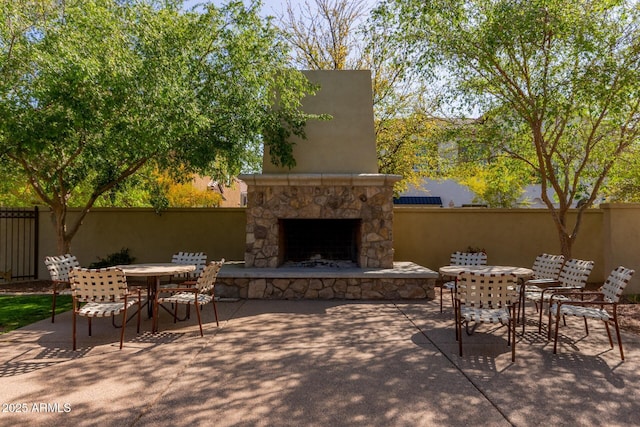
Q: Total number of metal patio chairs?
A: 9